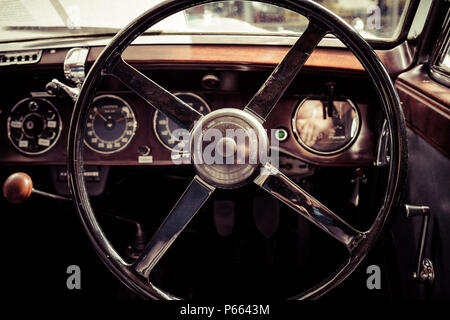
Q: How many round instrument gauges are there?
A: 4